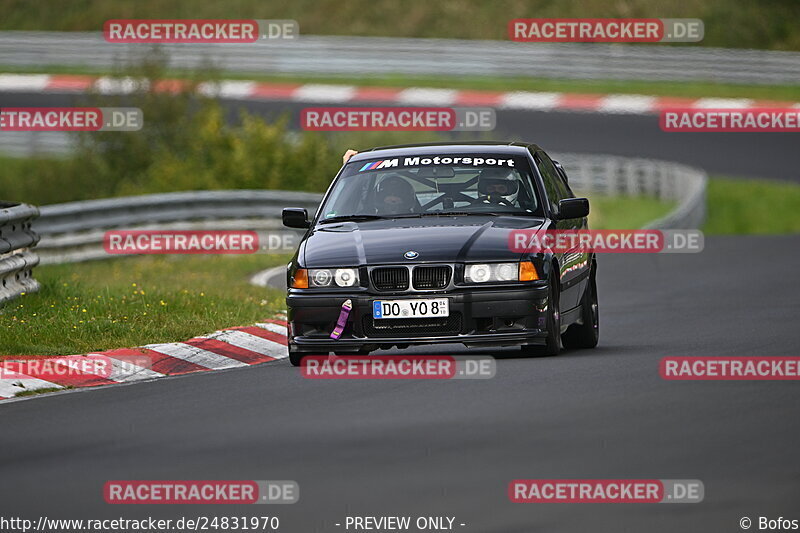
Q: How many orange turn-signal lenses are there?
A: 2